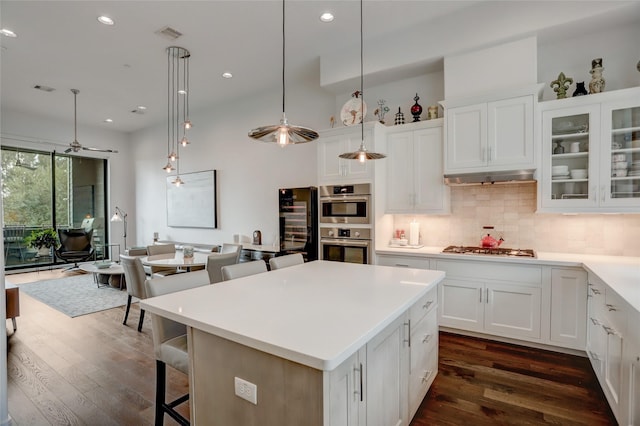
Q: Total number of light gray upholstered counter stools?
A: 3